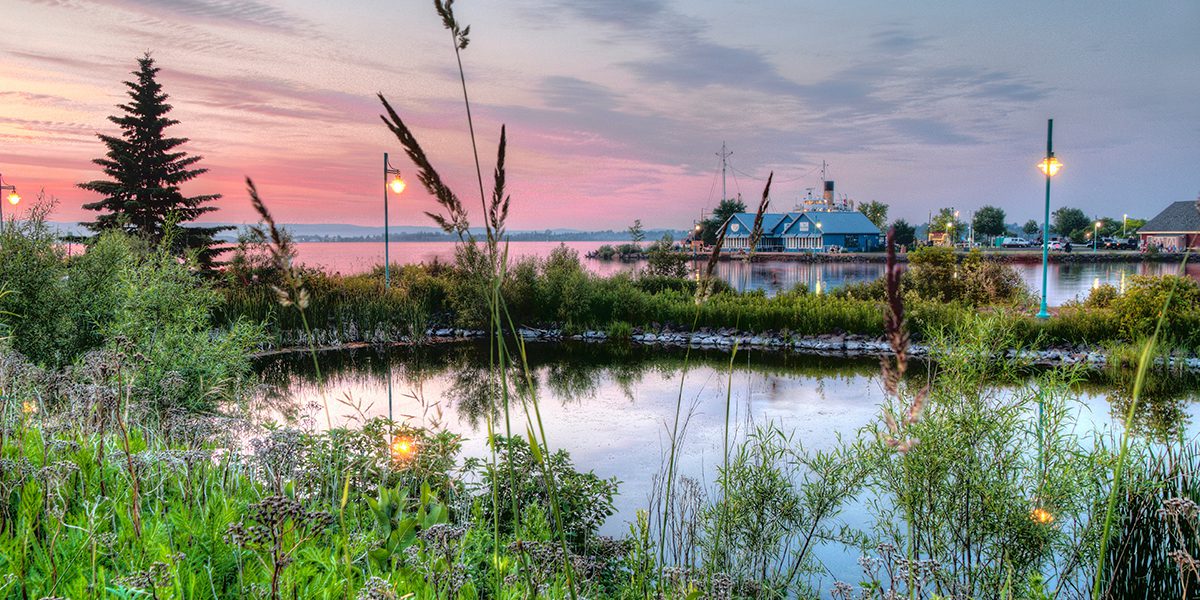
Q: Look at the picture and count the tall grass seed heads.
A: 7